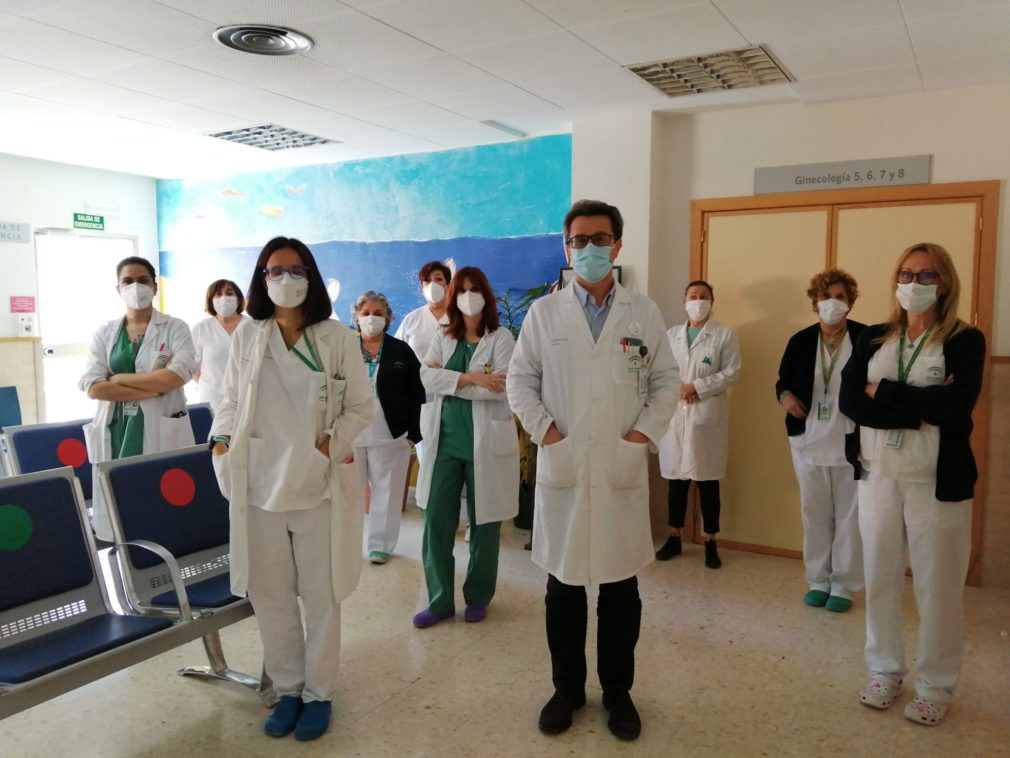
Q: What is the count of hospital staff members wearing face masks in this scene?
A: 10